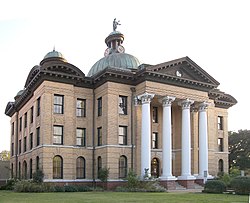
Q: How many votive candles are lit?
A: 0